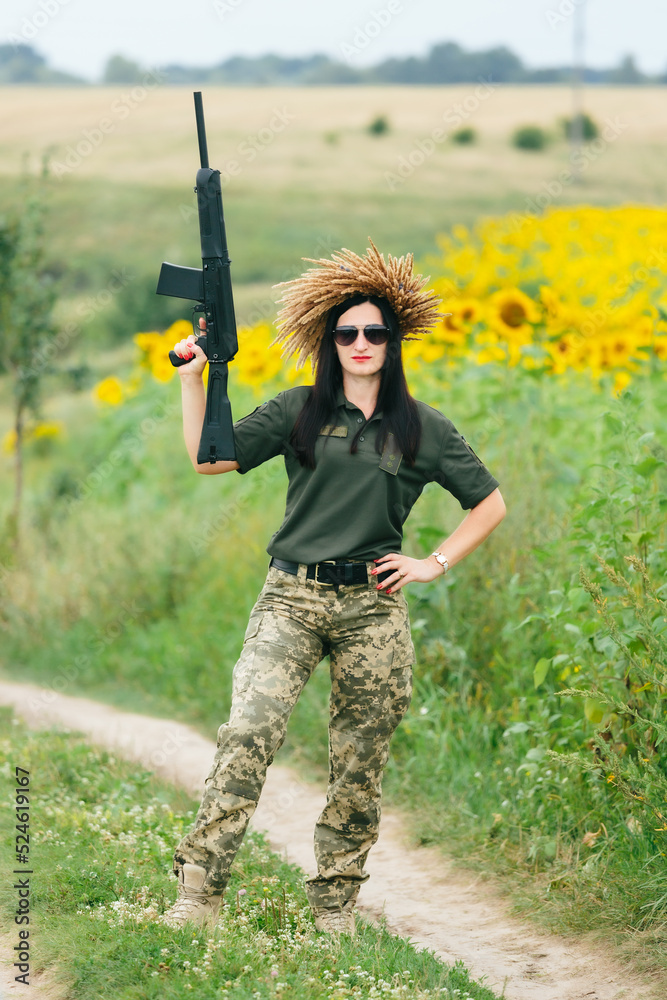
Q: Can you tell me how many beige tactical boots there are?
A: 2